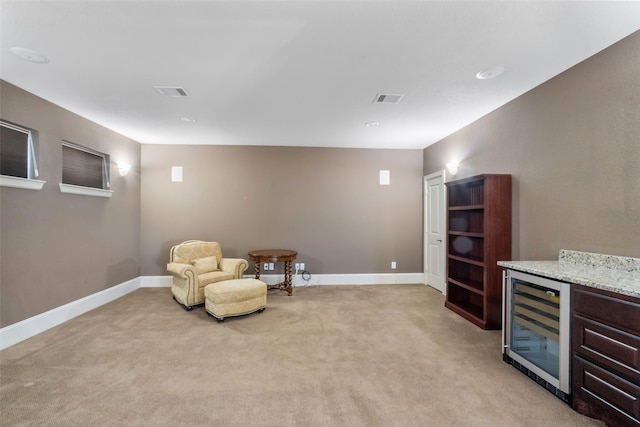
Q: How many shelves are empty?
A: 5